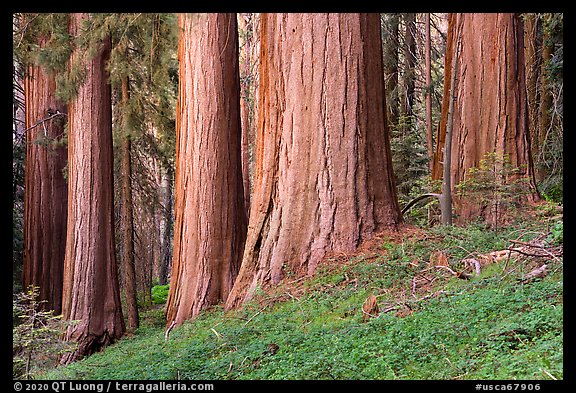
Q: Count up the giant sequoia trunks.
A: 5